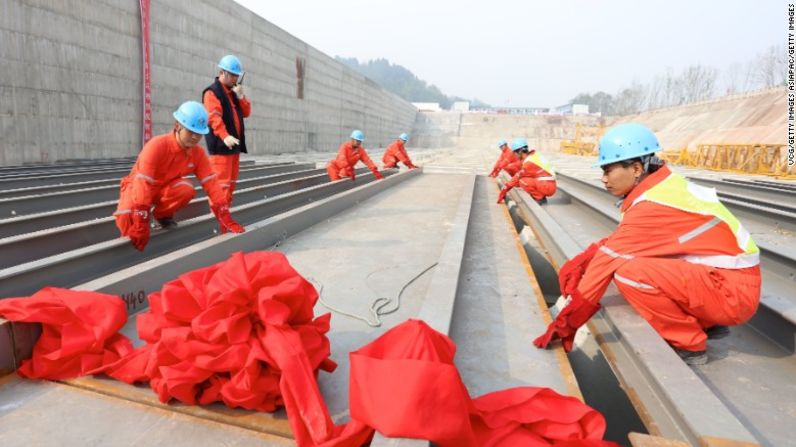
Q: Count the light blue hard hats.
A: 7